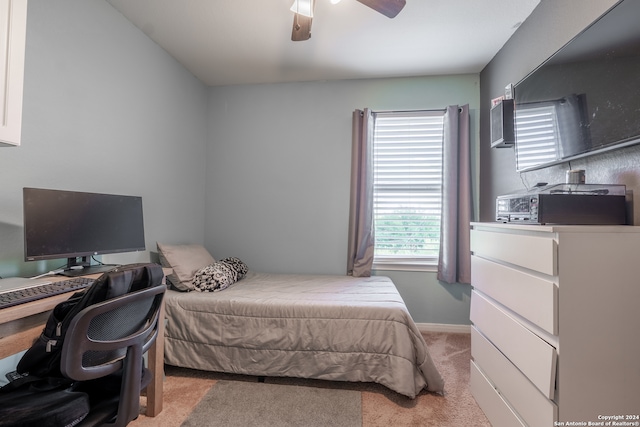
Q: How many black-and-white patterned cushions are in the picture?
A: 1